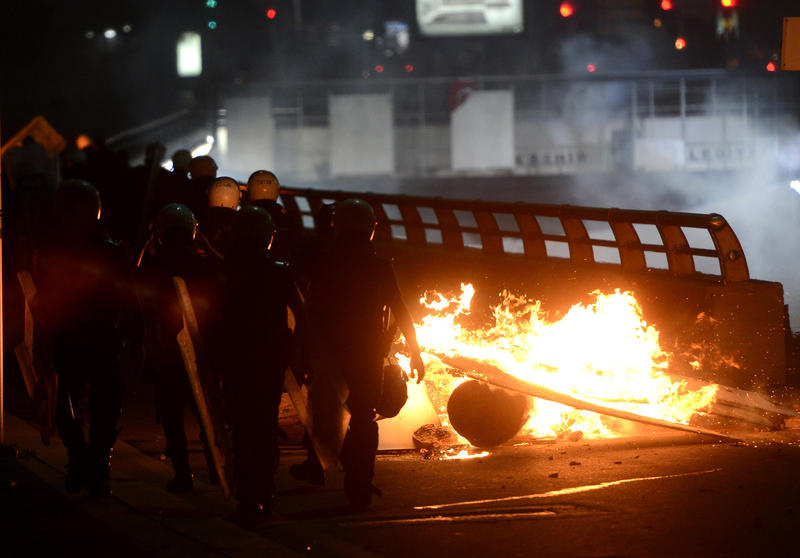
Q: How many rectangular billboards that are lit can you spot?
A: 2